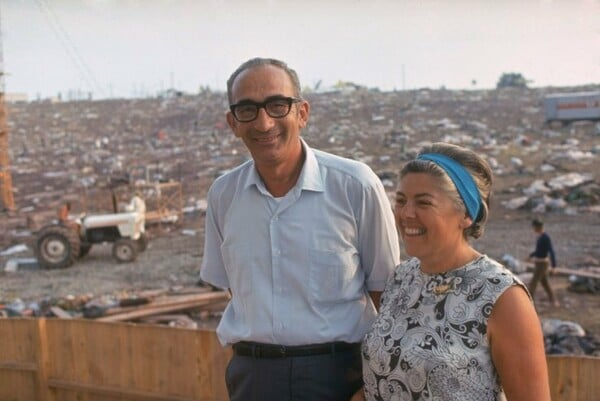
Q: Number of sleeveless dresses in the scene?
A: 1